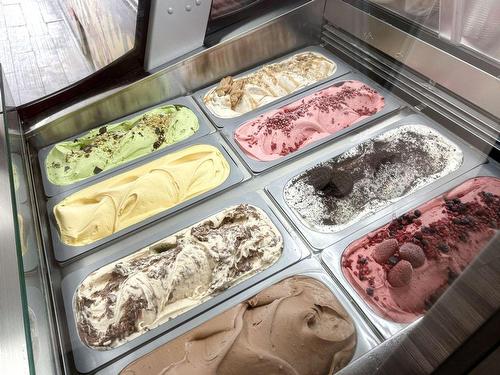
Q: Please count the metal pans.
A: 8